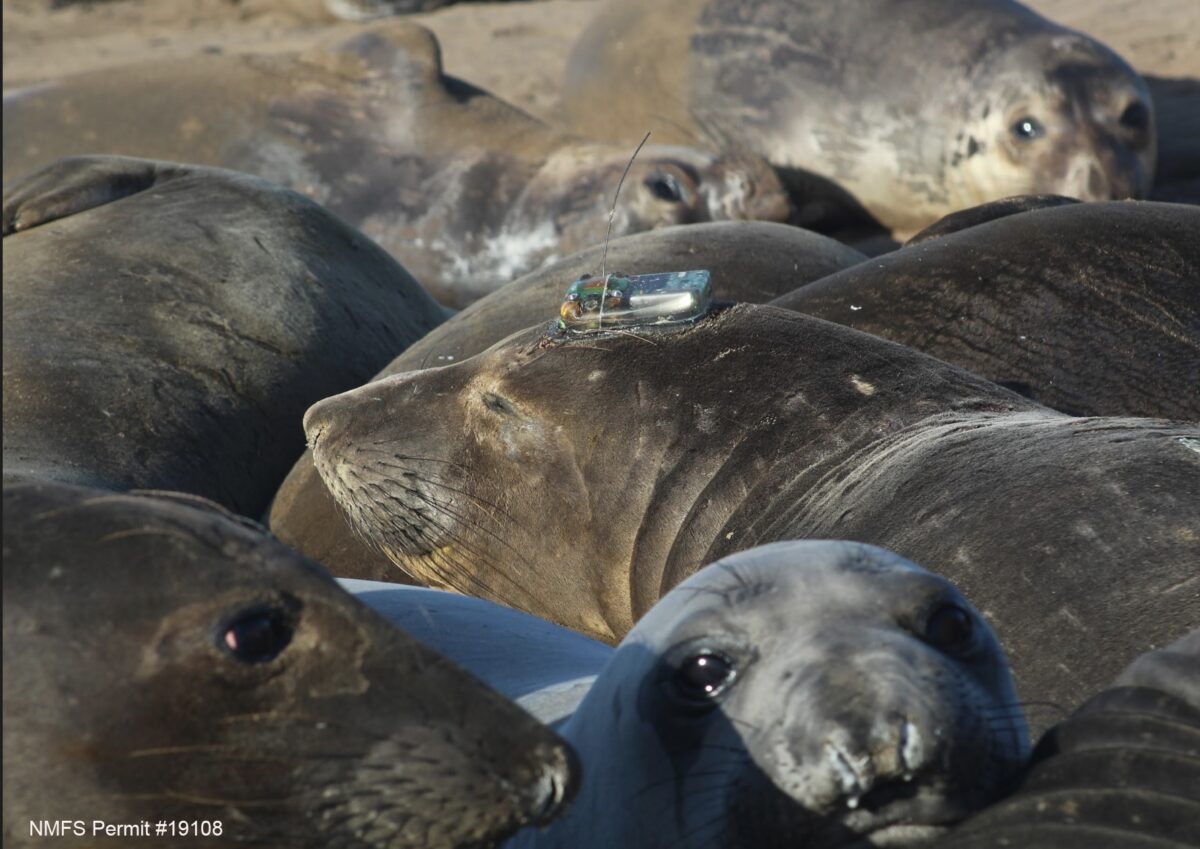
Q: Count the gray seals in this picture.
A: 1